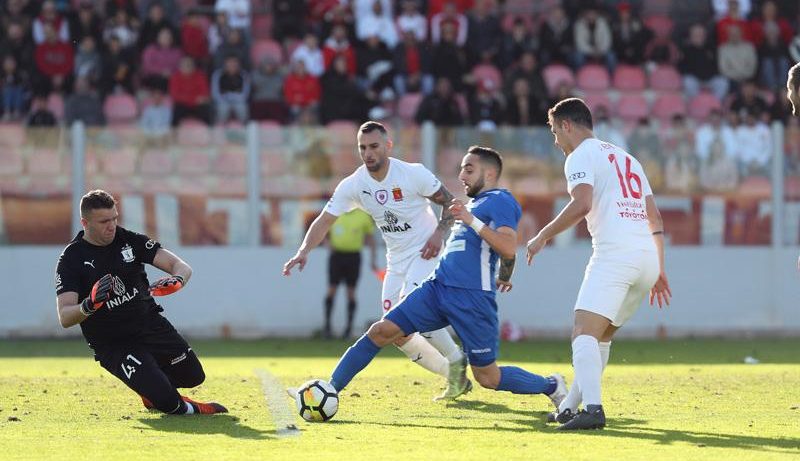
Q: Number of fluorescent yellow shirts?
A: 1